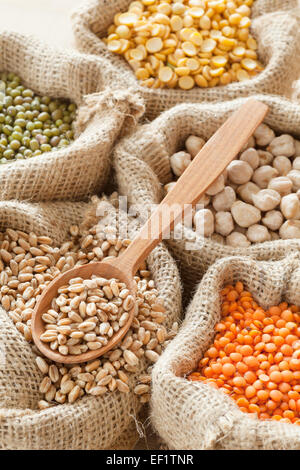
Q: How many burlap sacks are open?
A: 5